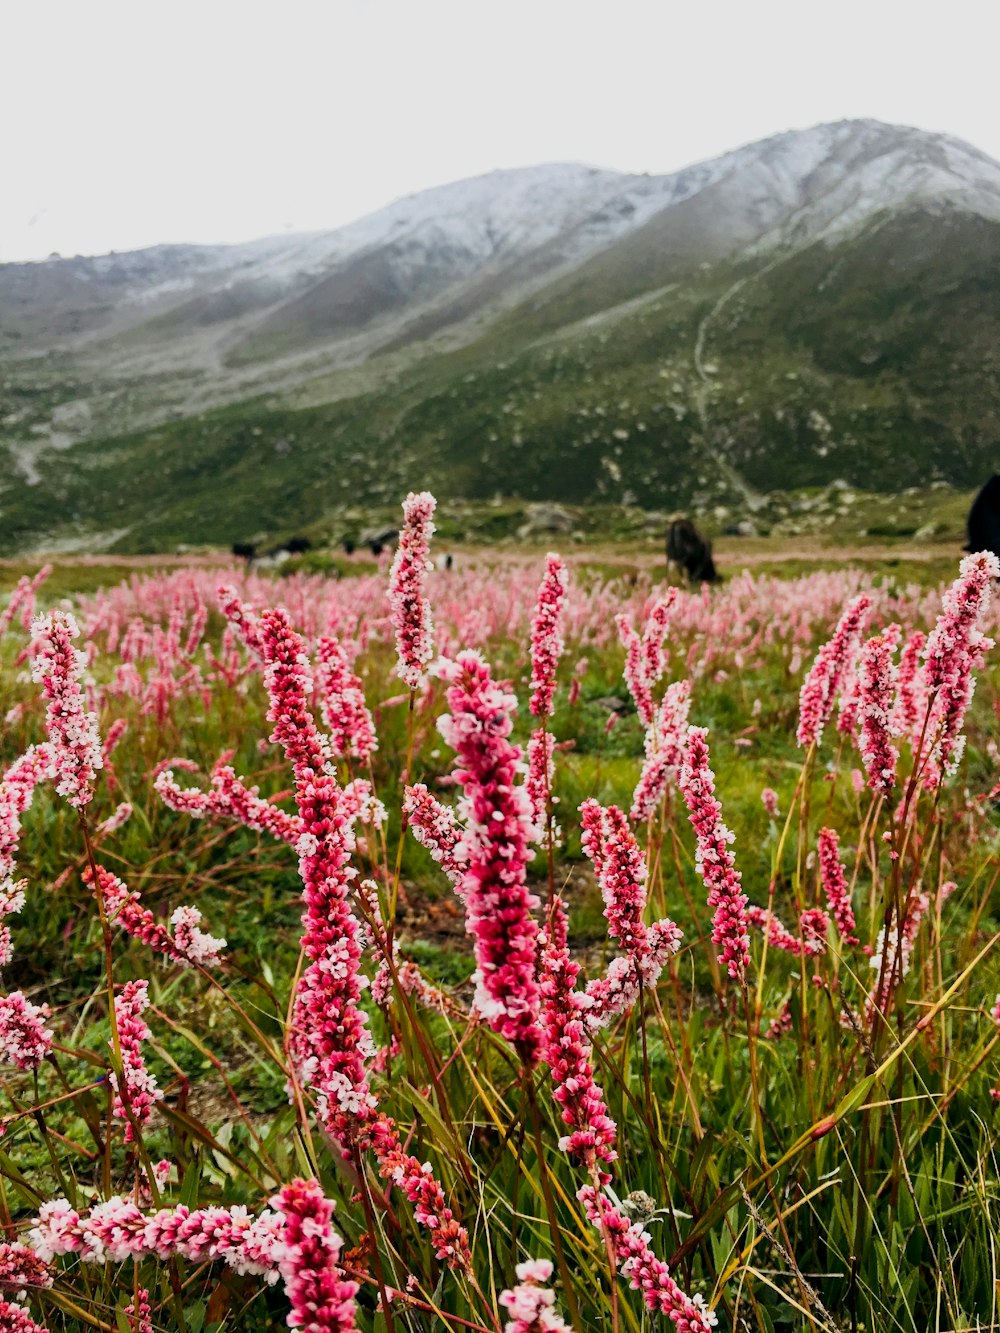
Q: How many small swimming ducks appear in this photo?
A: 0